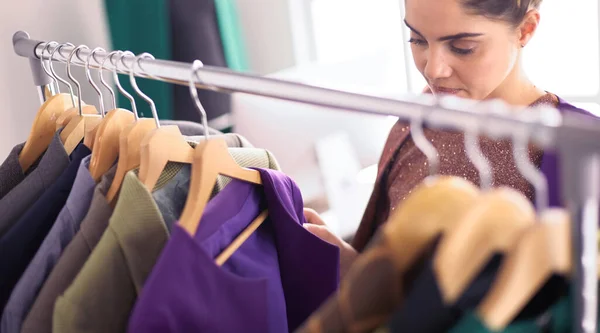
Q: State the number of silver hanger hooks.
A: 11